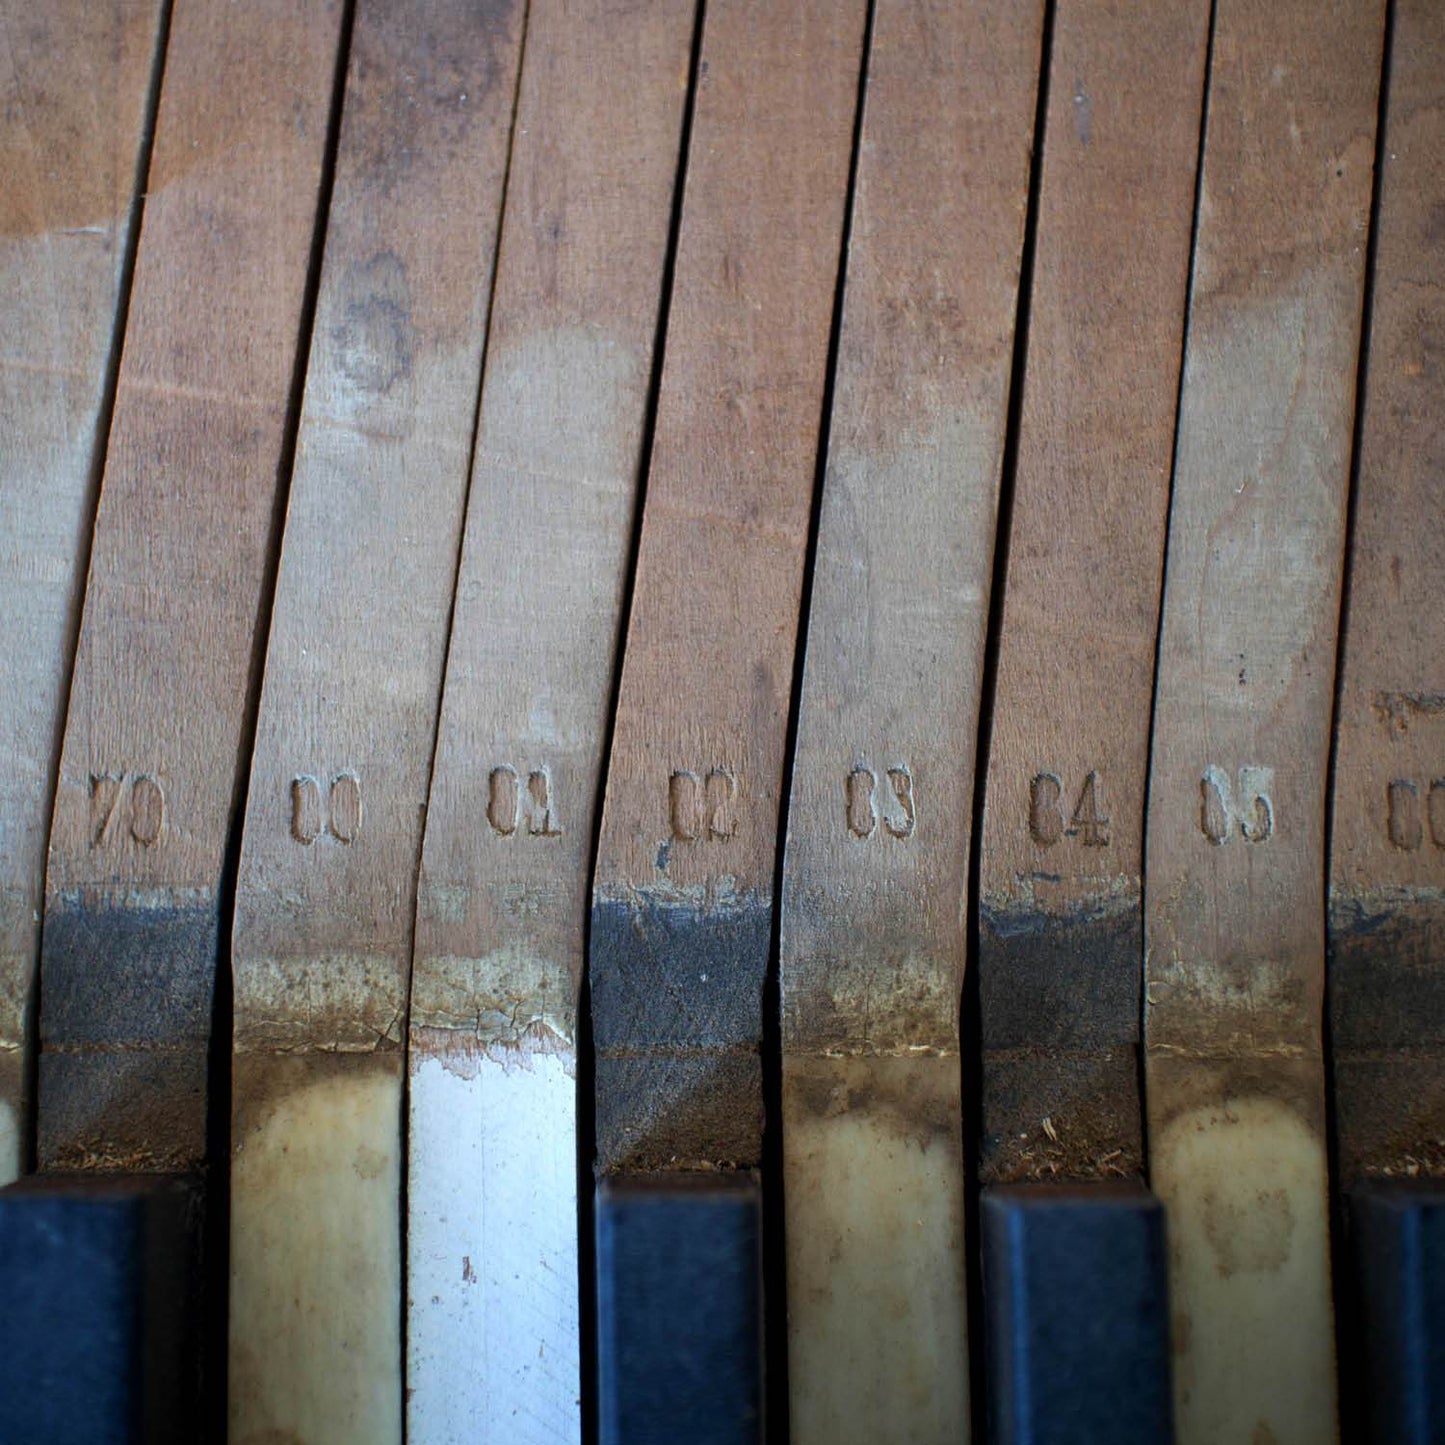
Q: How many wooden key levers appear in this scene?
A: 9